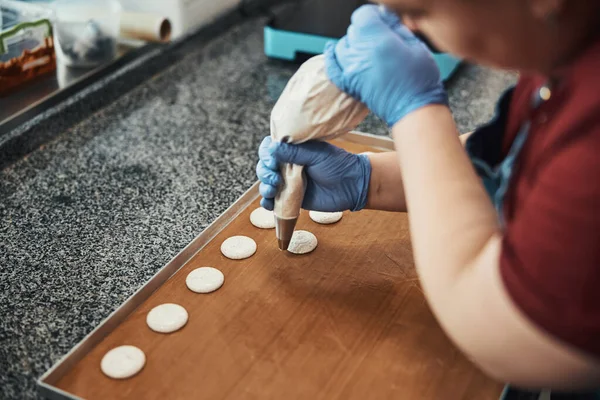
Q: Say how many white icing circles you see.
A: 7